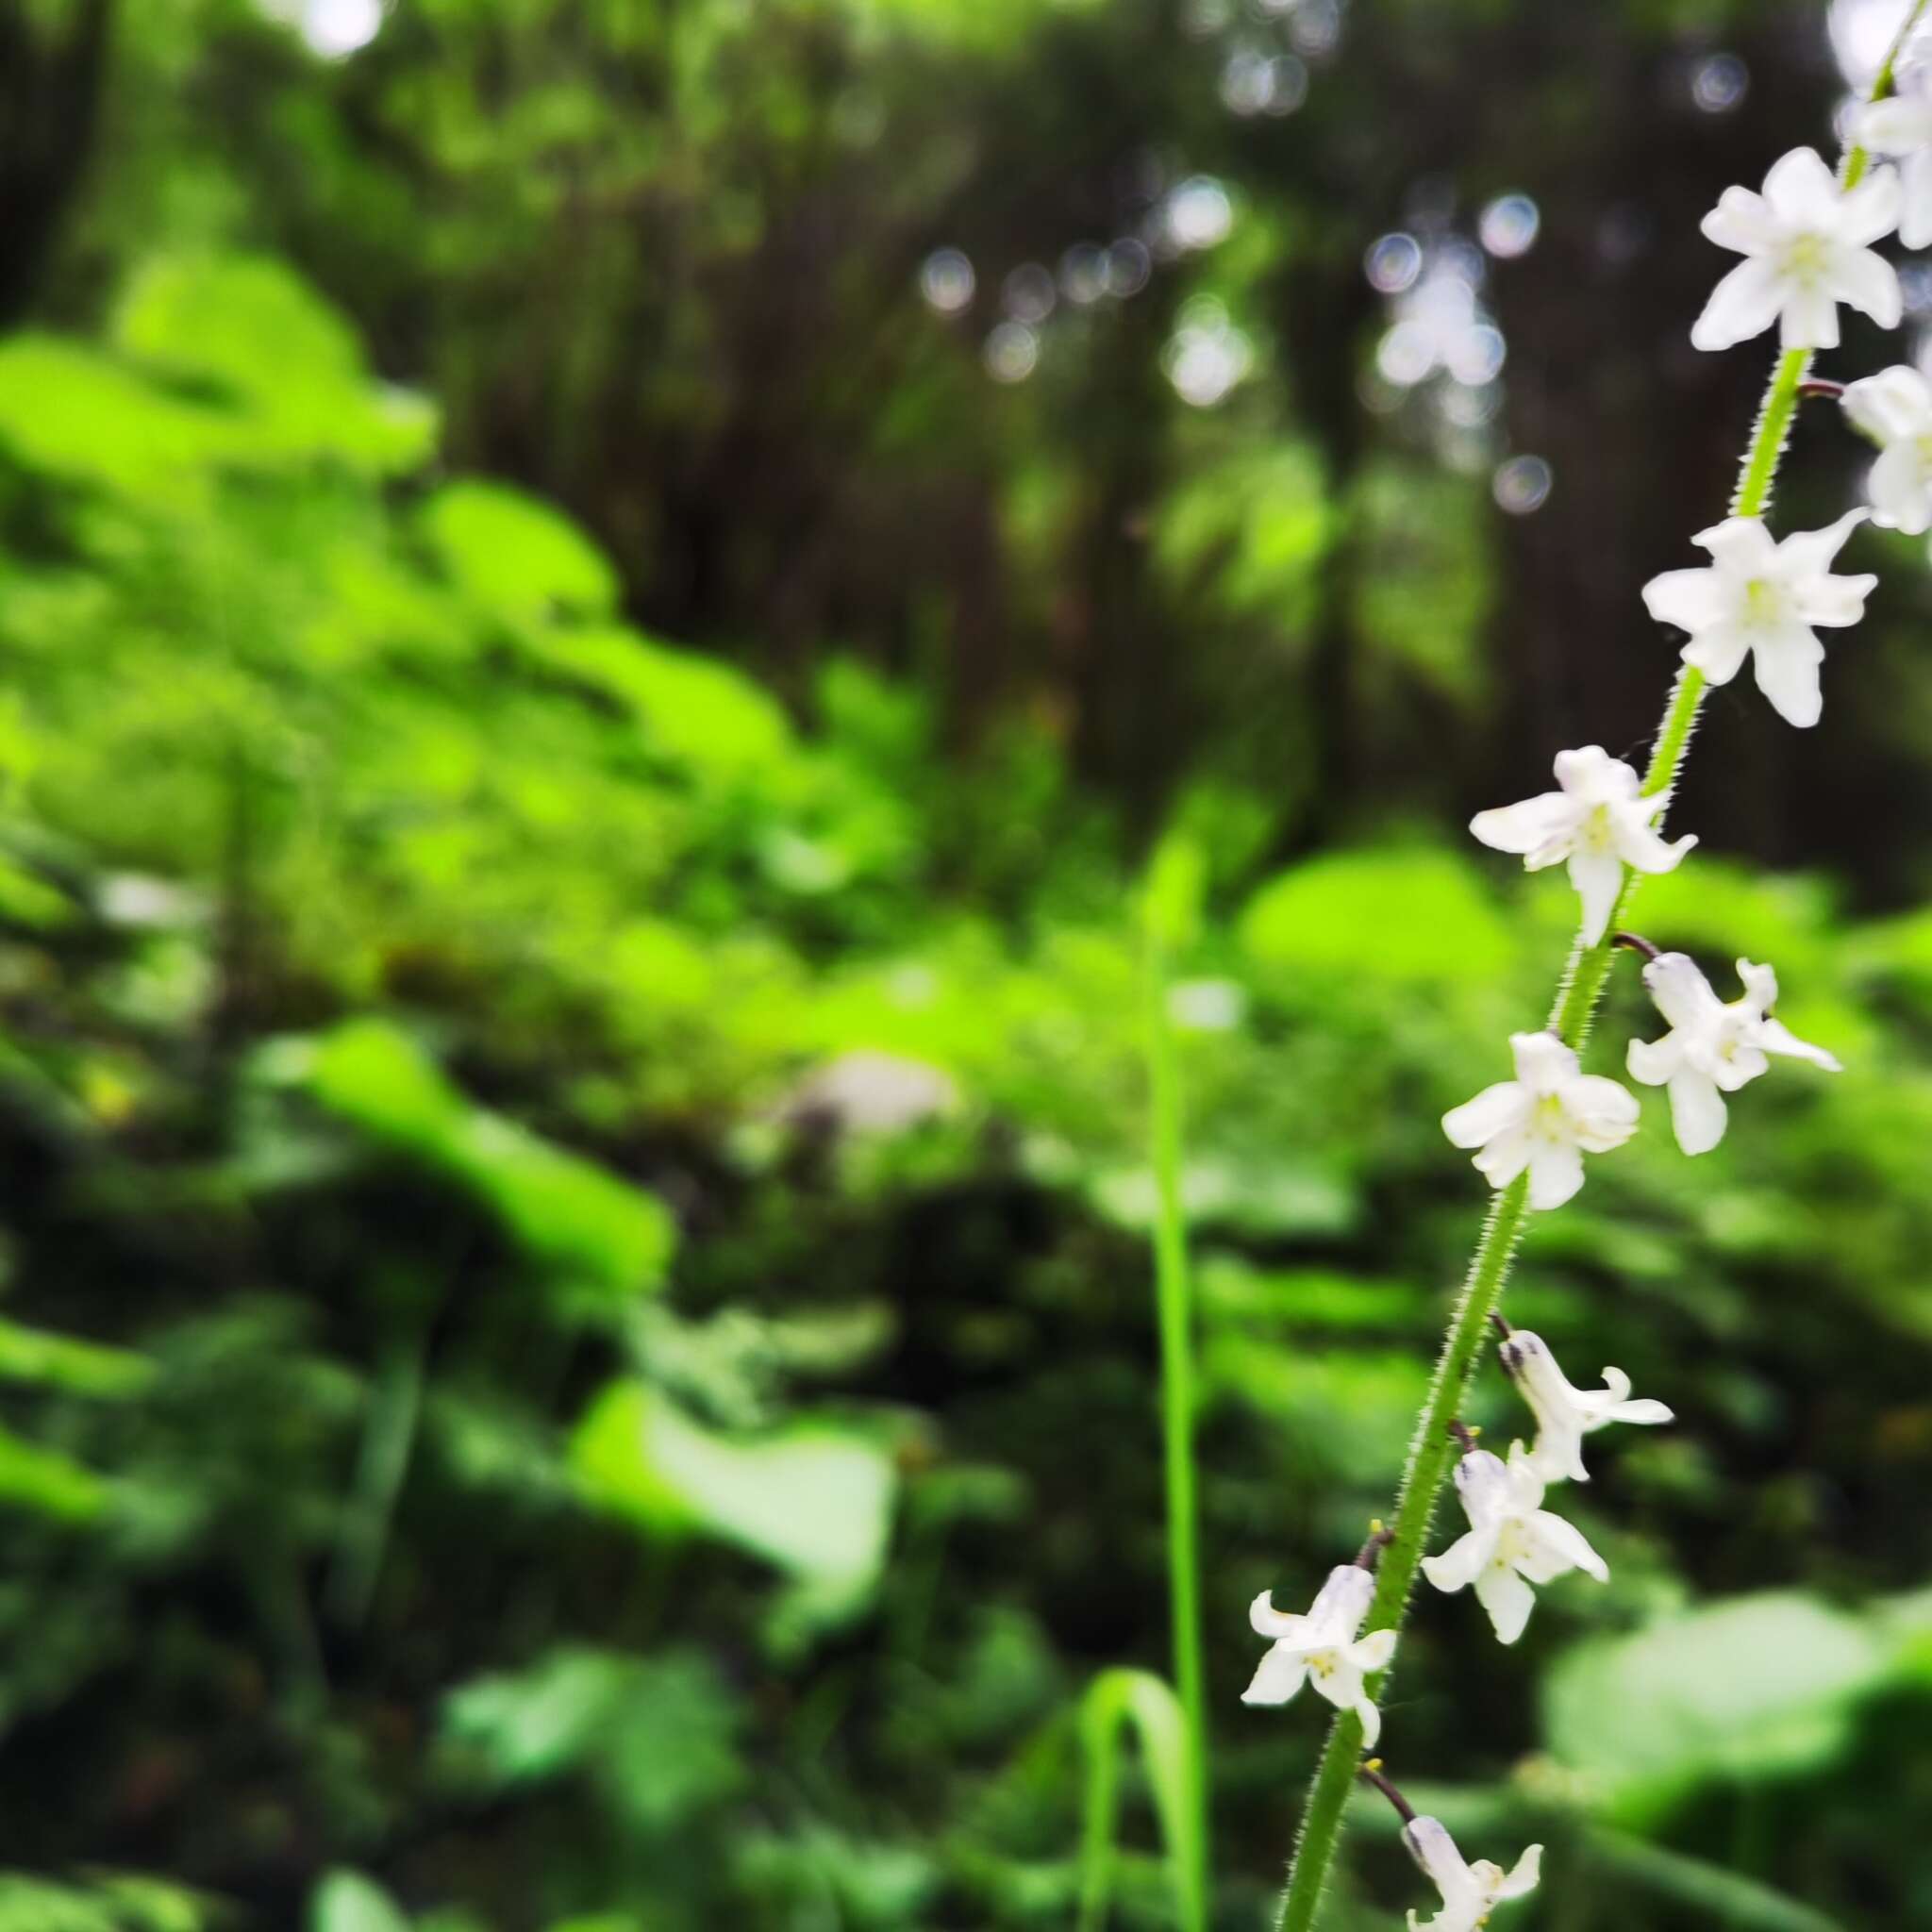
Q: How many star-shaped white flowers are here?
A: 11